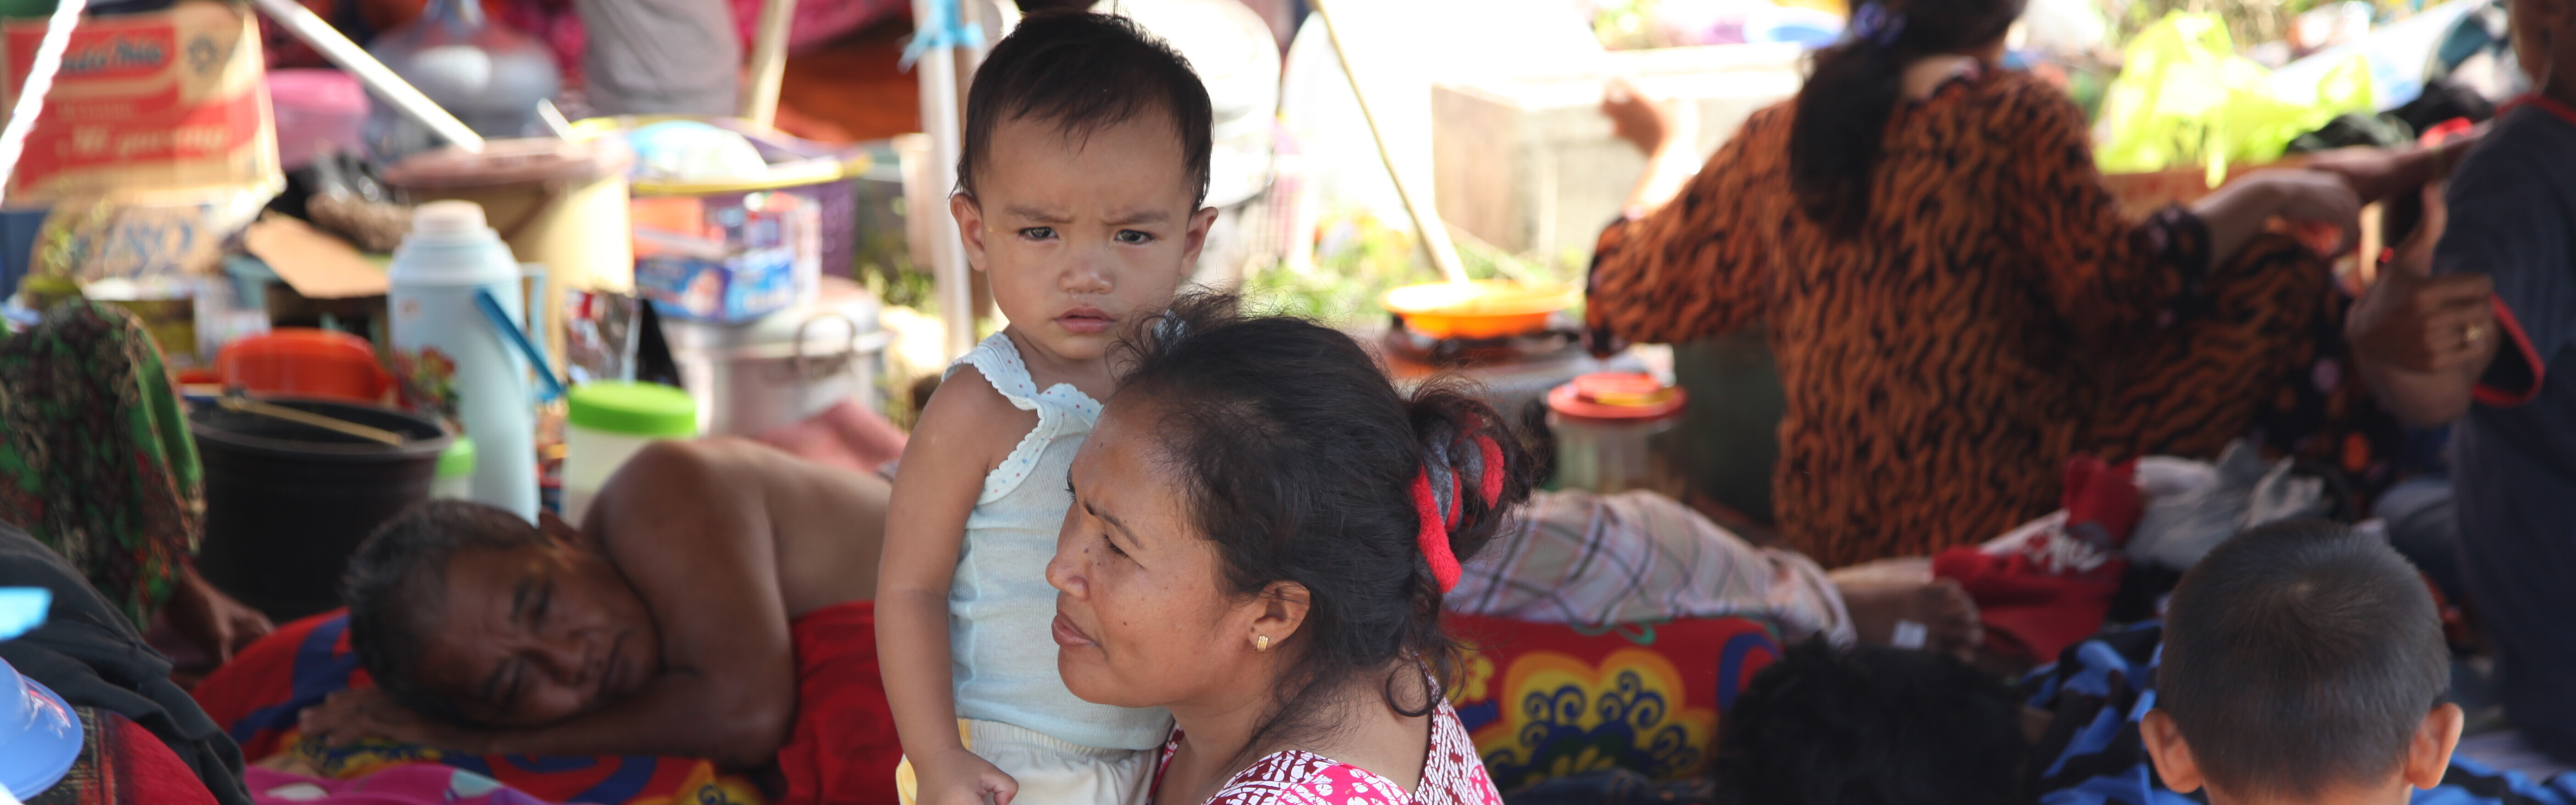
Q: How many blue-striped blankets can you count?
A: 1